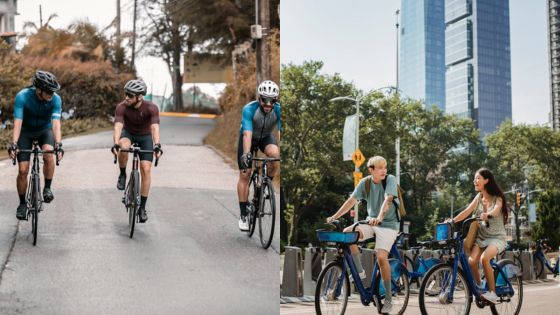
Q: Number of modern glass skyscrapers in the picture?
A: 2